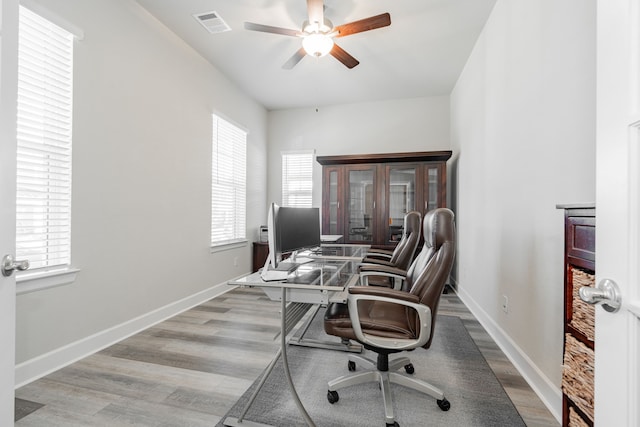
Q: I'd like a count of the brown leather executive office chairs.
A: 2